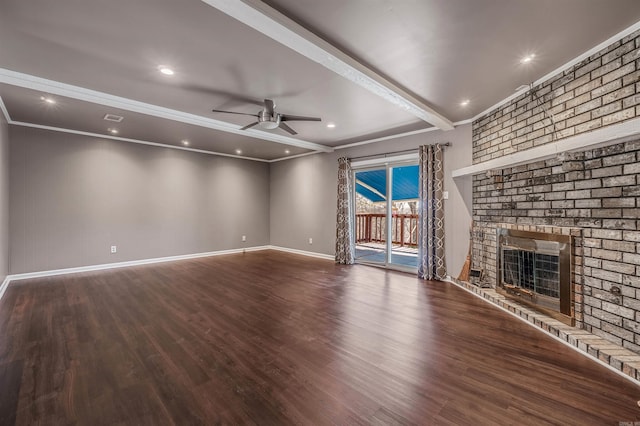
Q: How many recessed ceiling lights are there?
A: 9